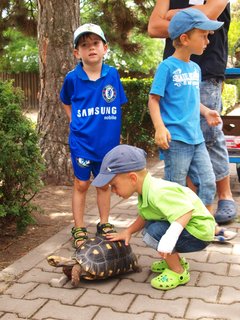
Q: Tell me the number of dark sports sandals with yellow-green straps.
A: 2